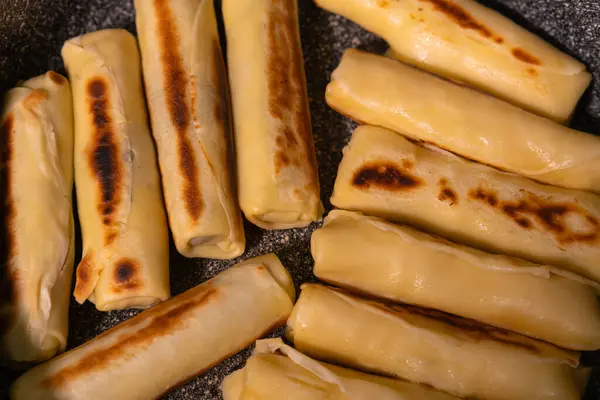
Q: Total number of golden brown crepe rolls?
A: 11